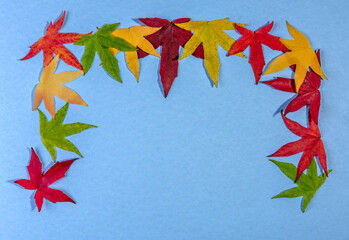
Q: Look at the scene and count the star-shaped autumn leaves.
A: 13